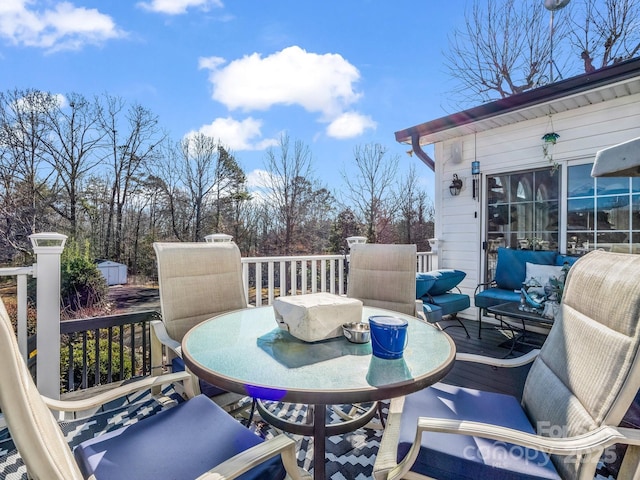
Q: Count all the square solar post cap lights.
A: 4